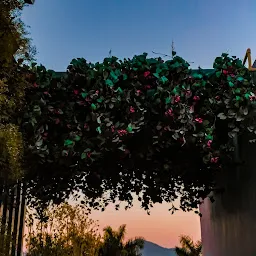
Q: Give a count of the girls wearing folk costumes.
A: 0